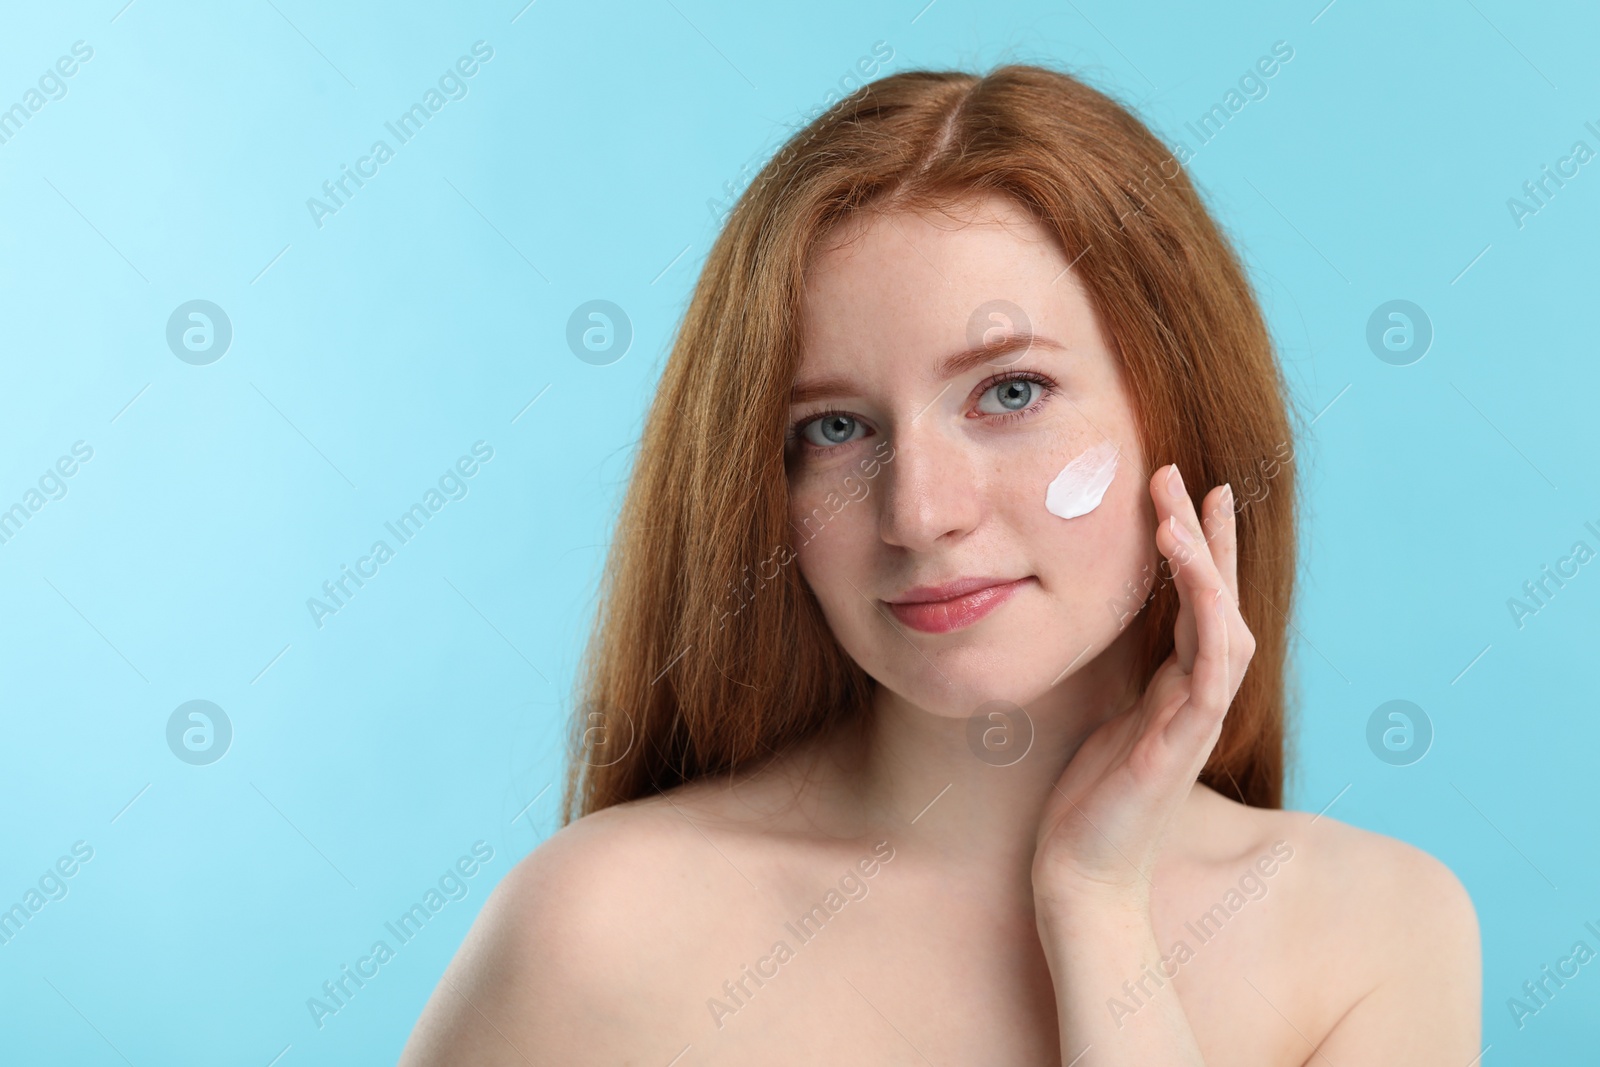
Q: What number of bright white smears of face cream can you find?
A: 1